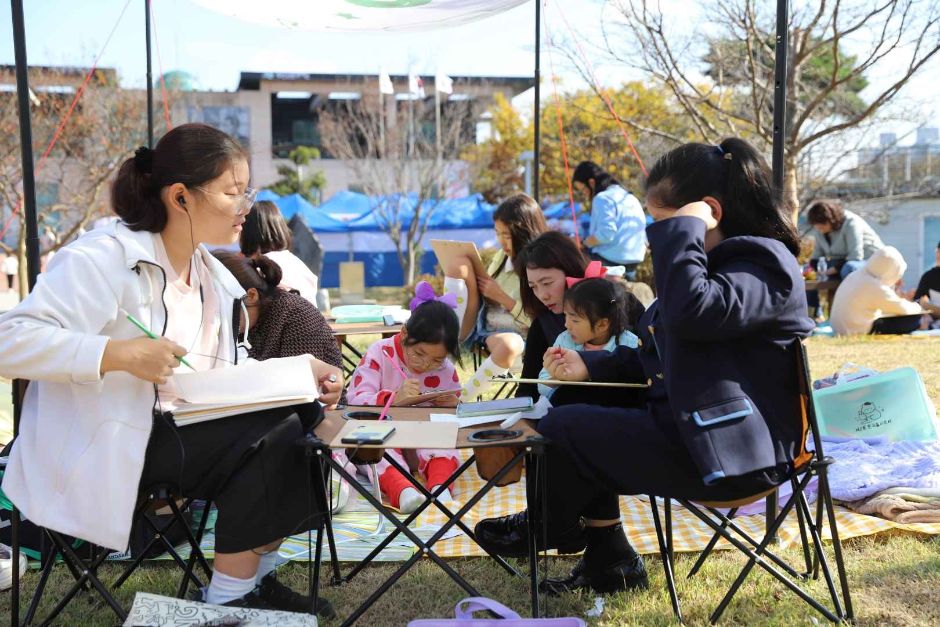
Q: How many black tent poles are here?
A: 4